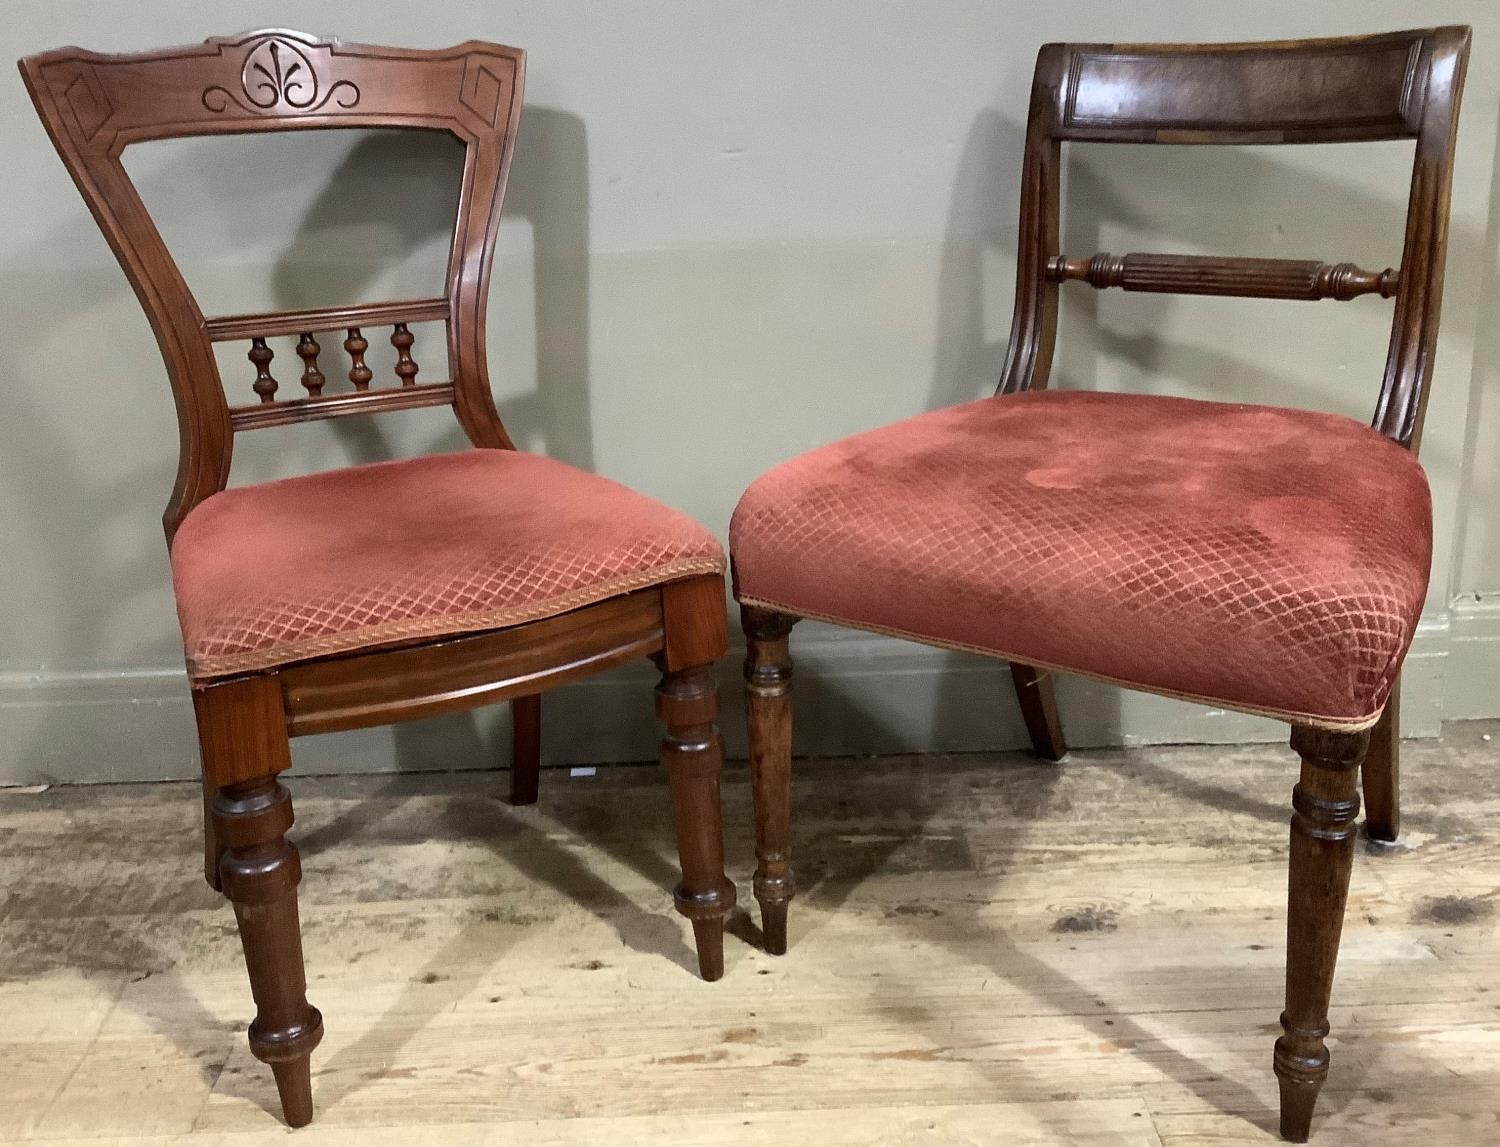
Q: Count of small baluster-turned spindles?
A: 4